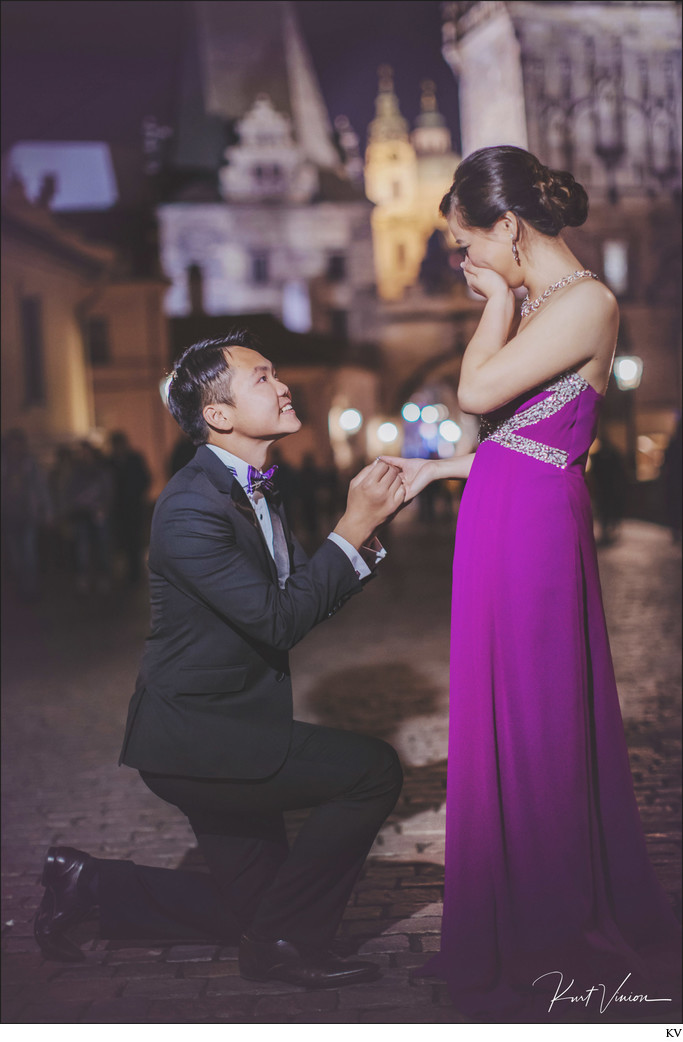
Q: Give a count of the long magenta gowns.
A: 1